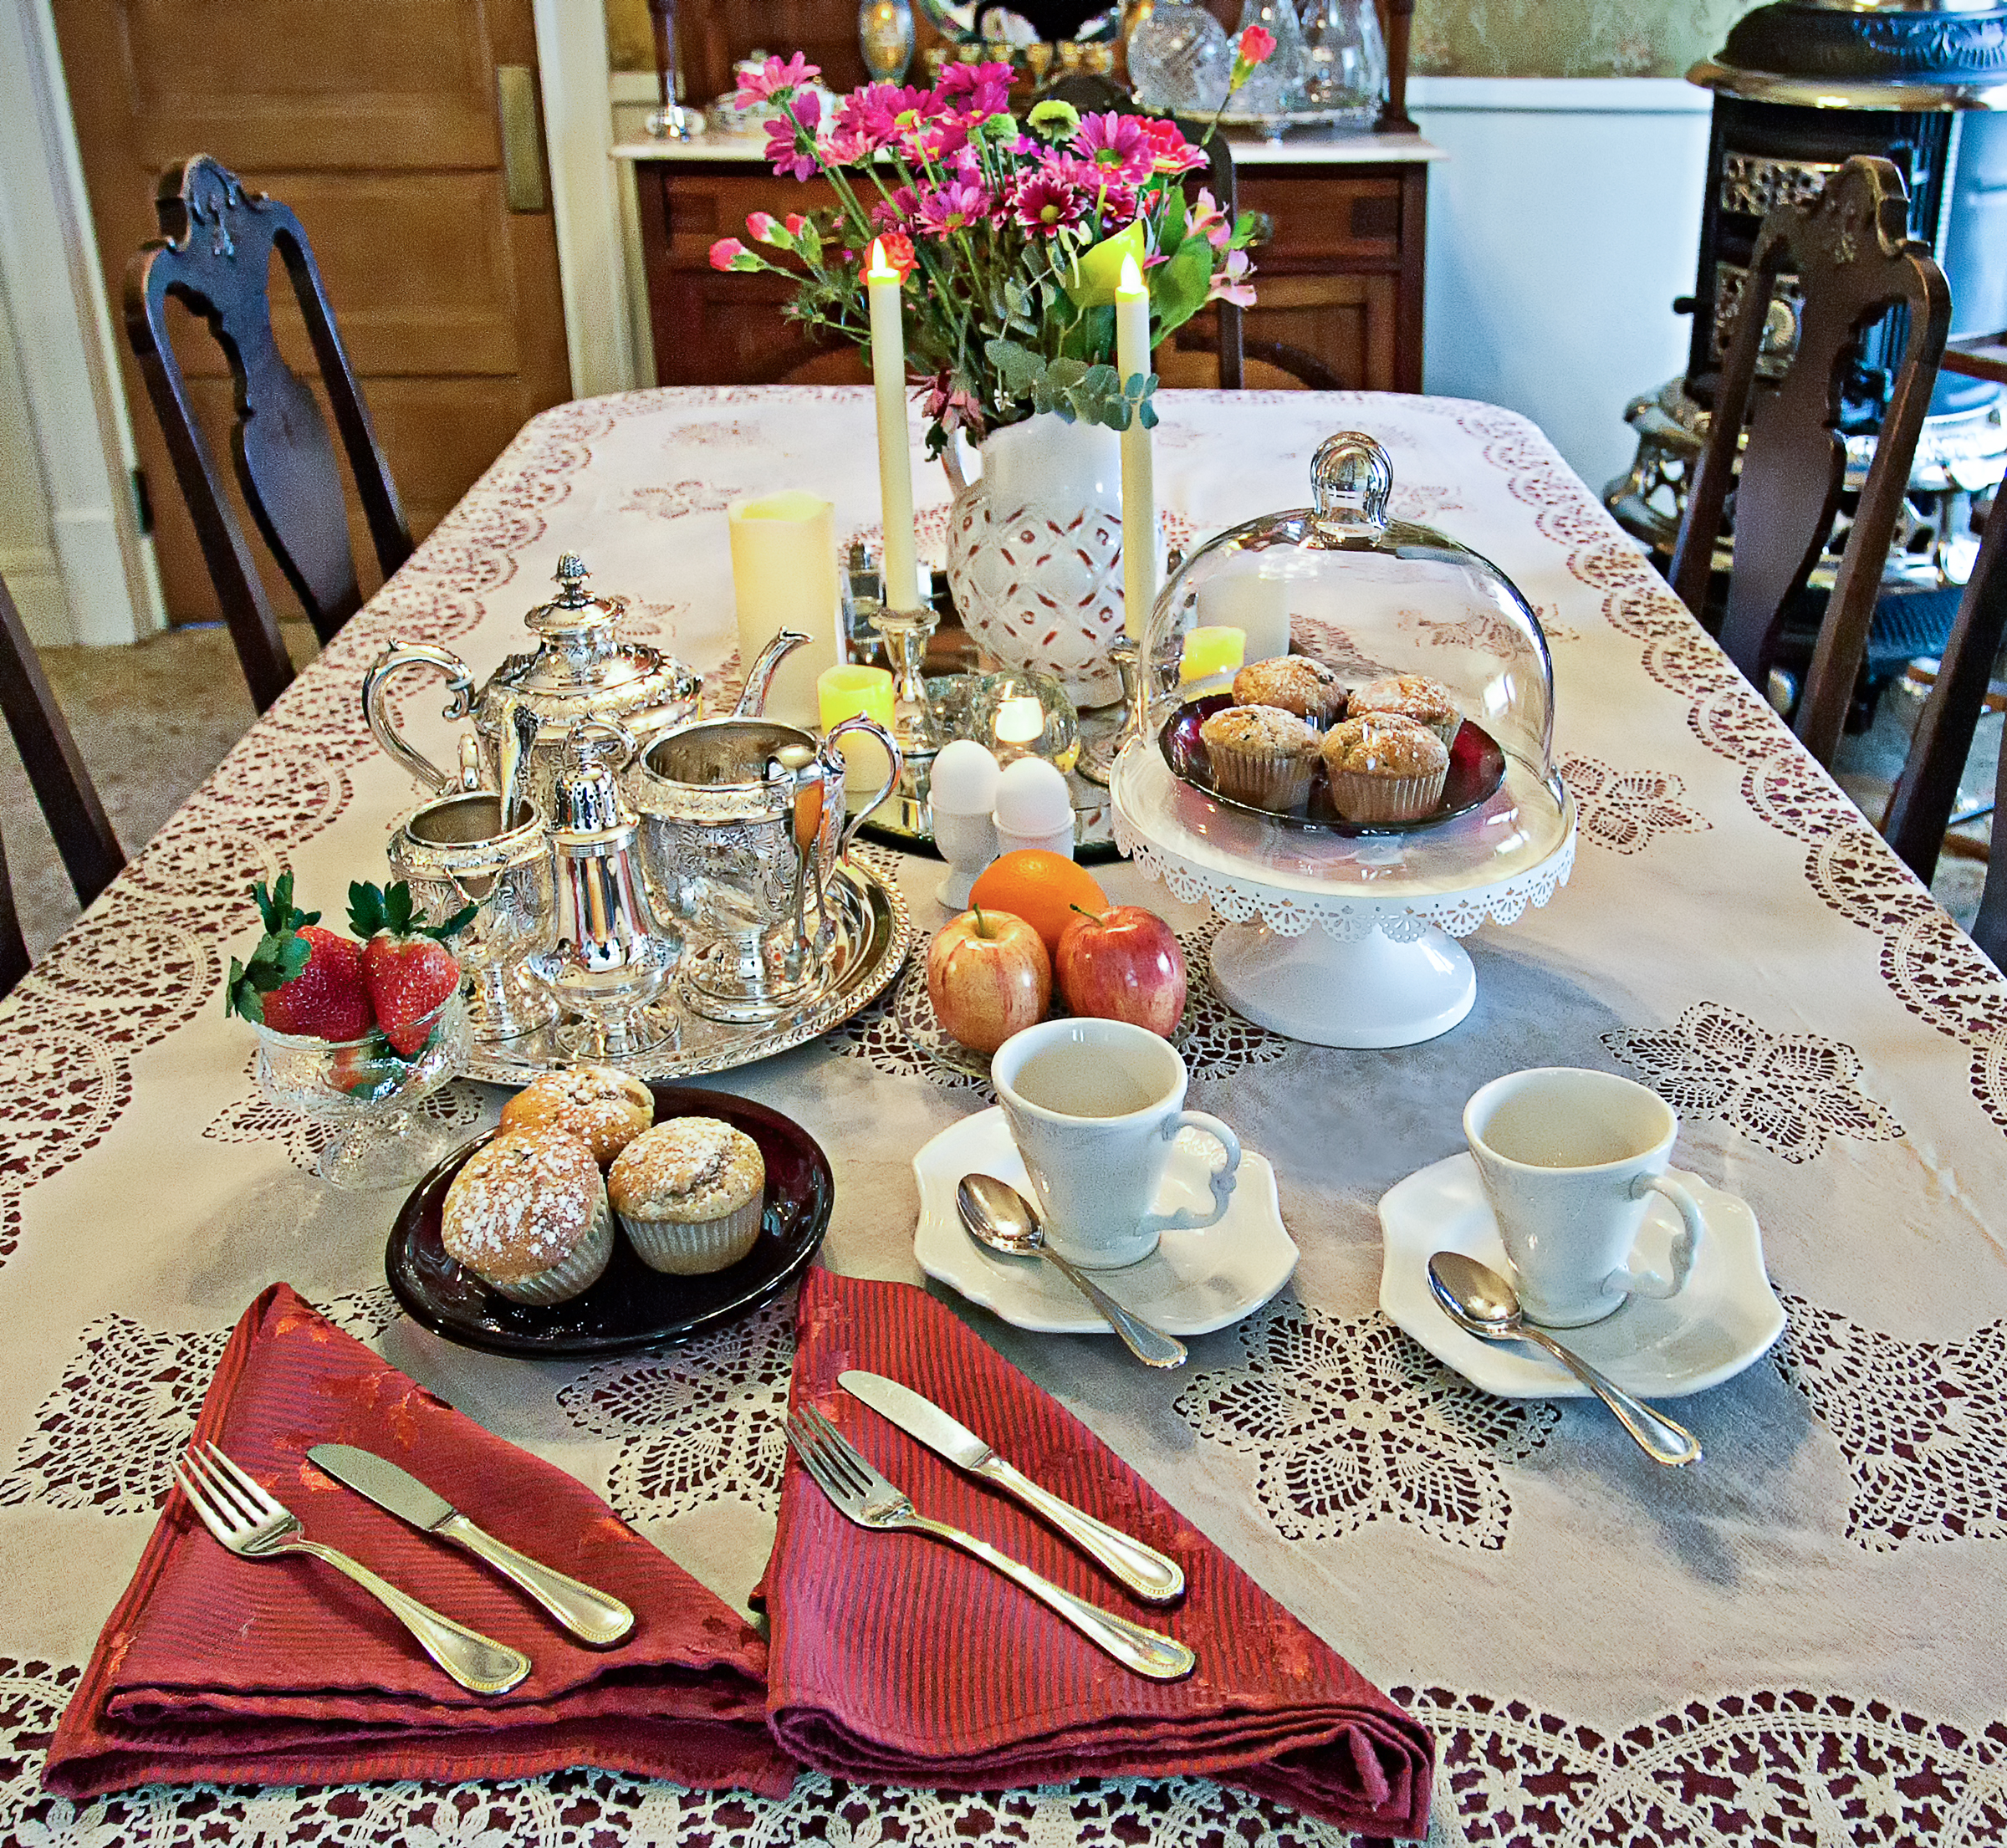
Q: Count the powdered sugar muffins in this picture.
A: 7